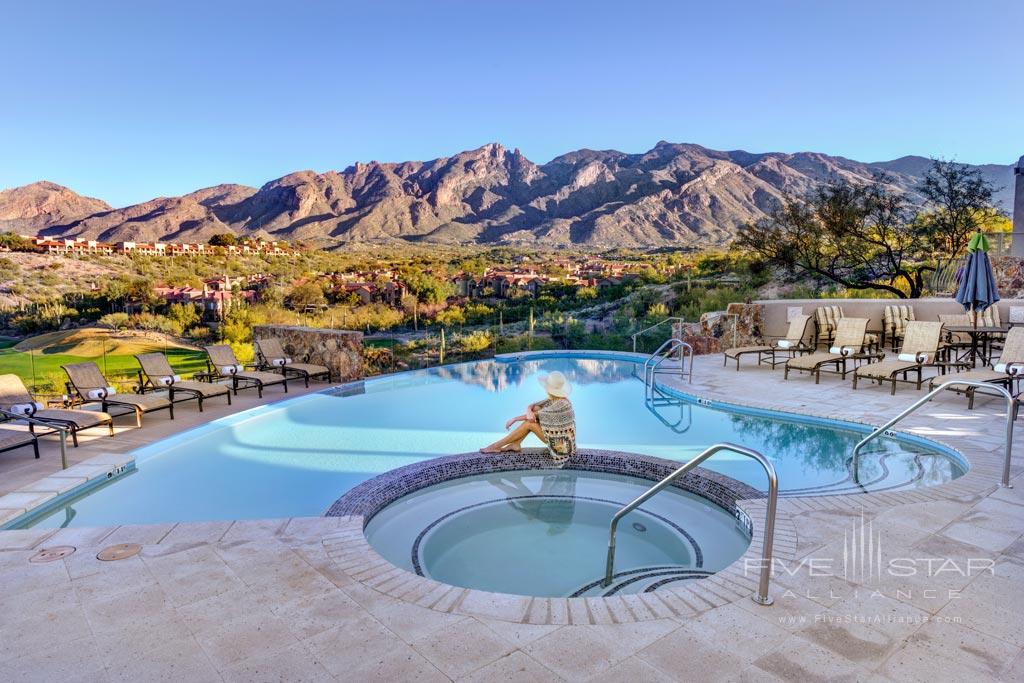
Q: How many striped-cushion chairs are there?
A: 3